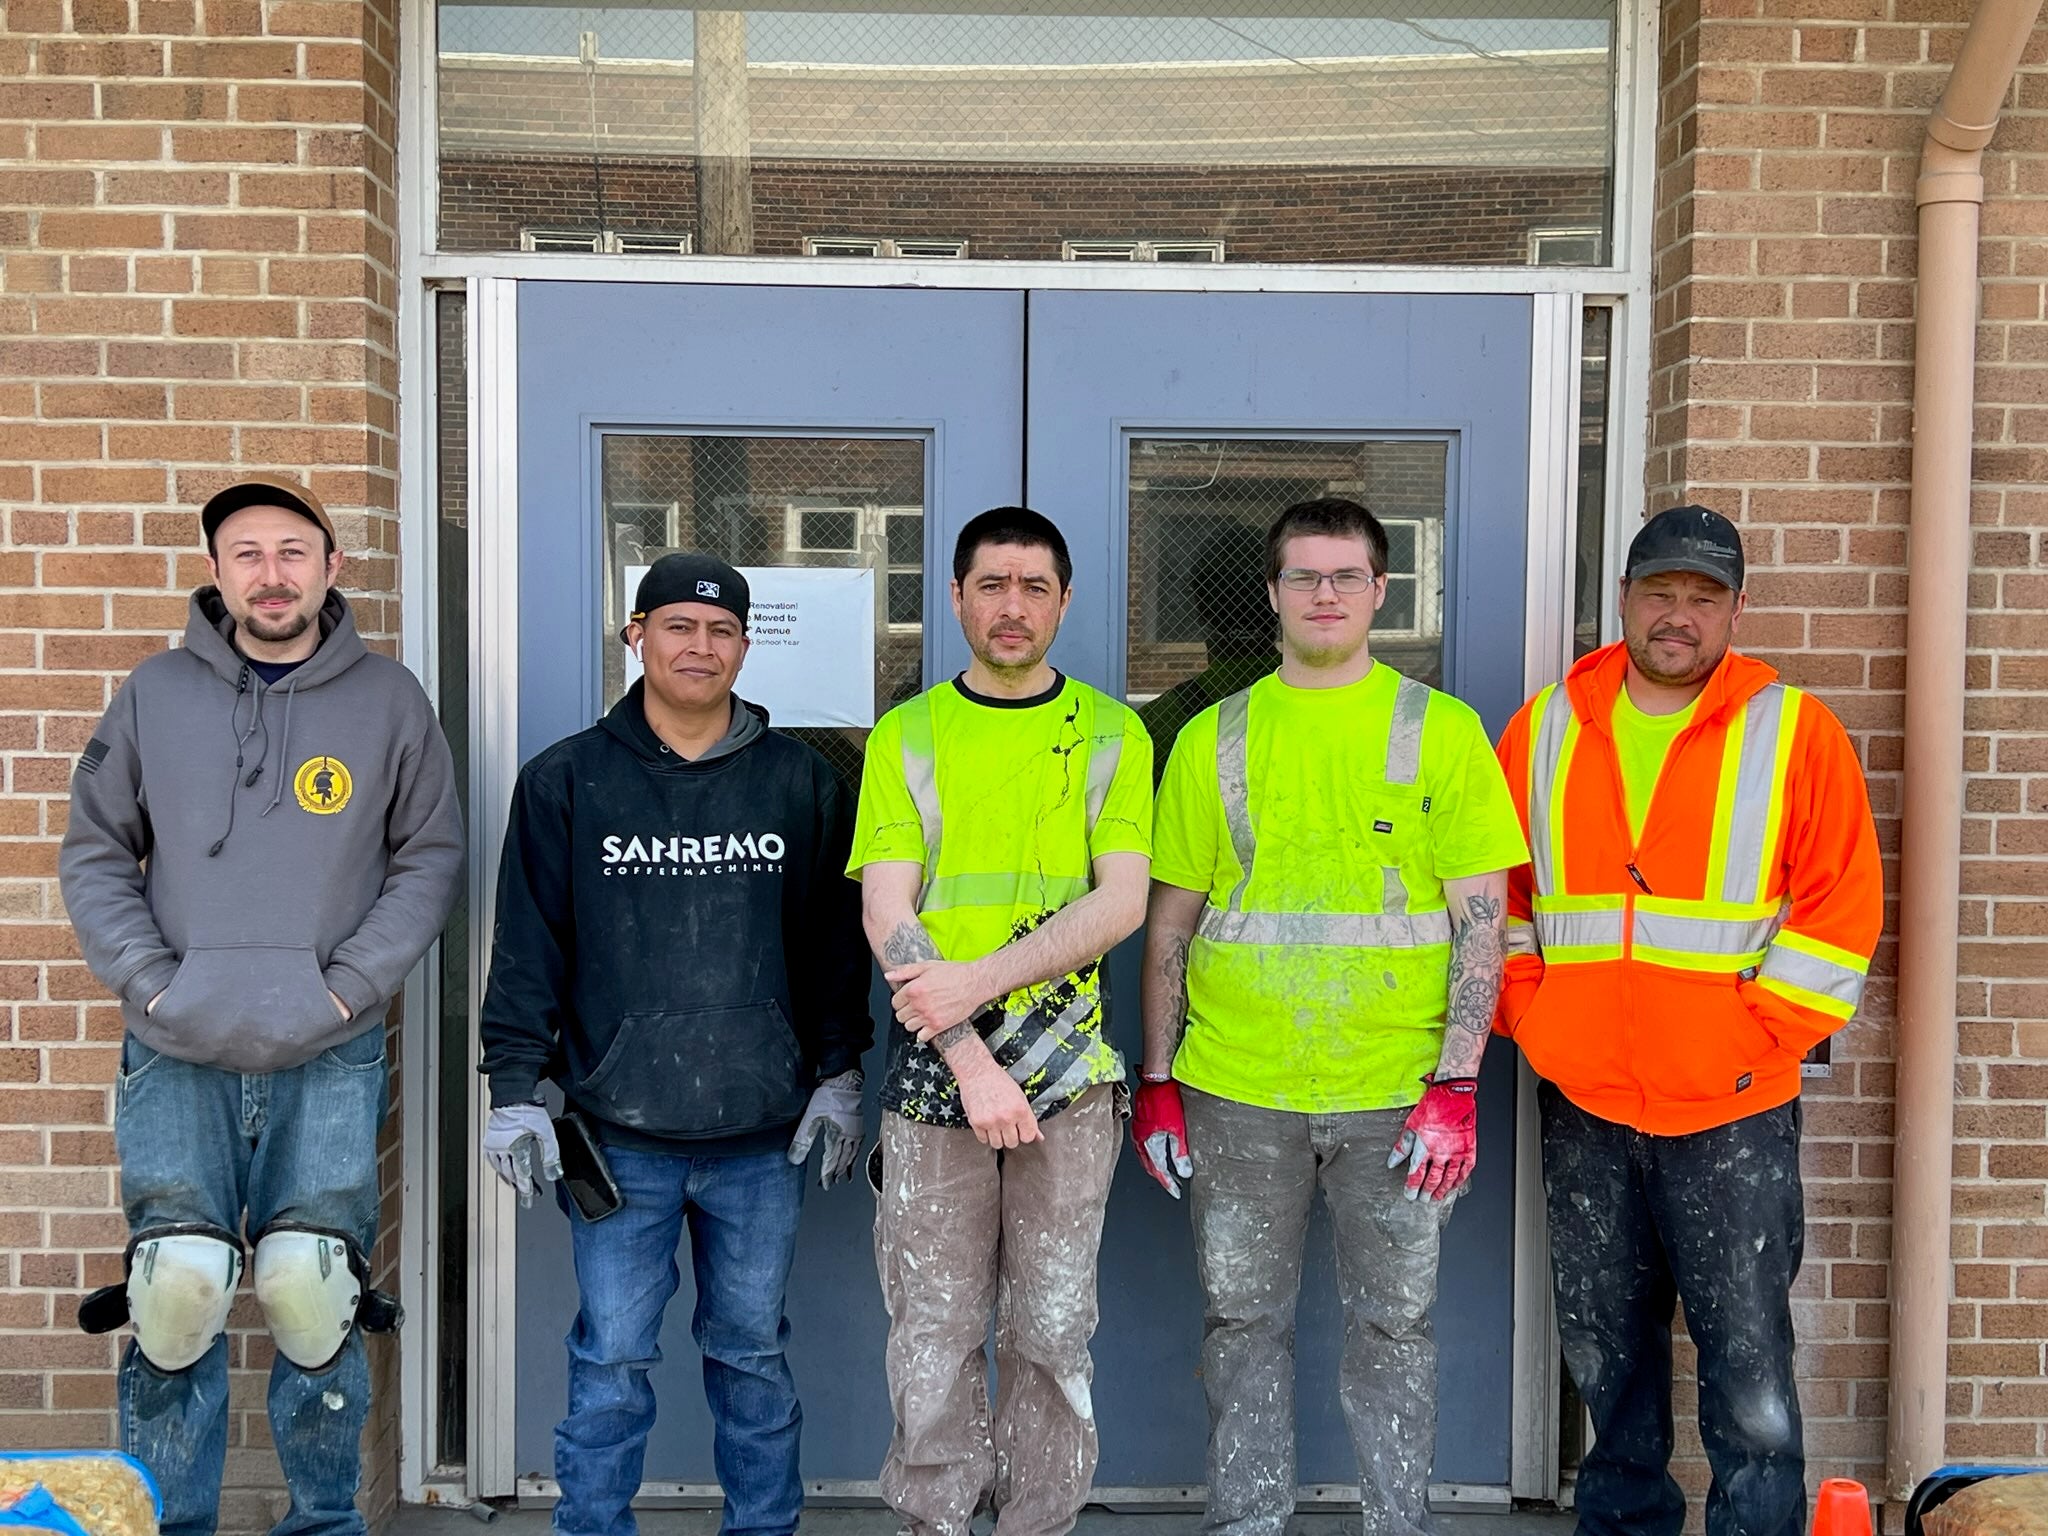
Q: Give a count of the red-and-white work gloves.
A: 2